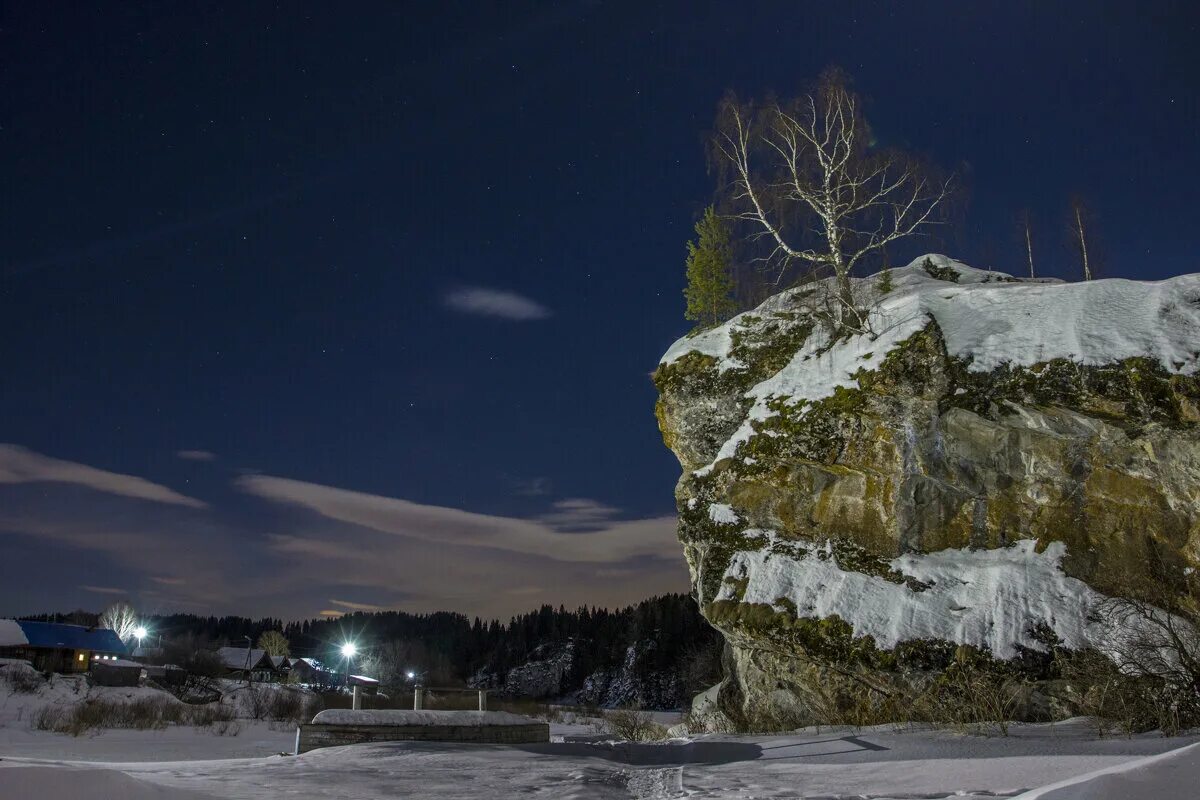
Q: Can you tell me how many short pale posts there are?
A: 3